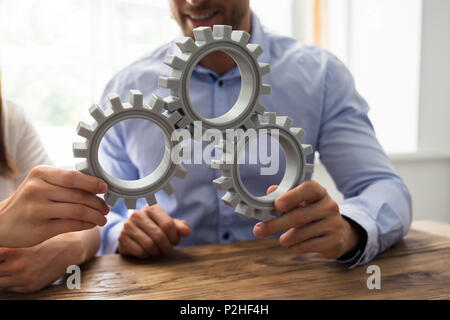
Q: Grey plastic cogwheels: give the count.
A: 3